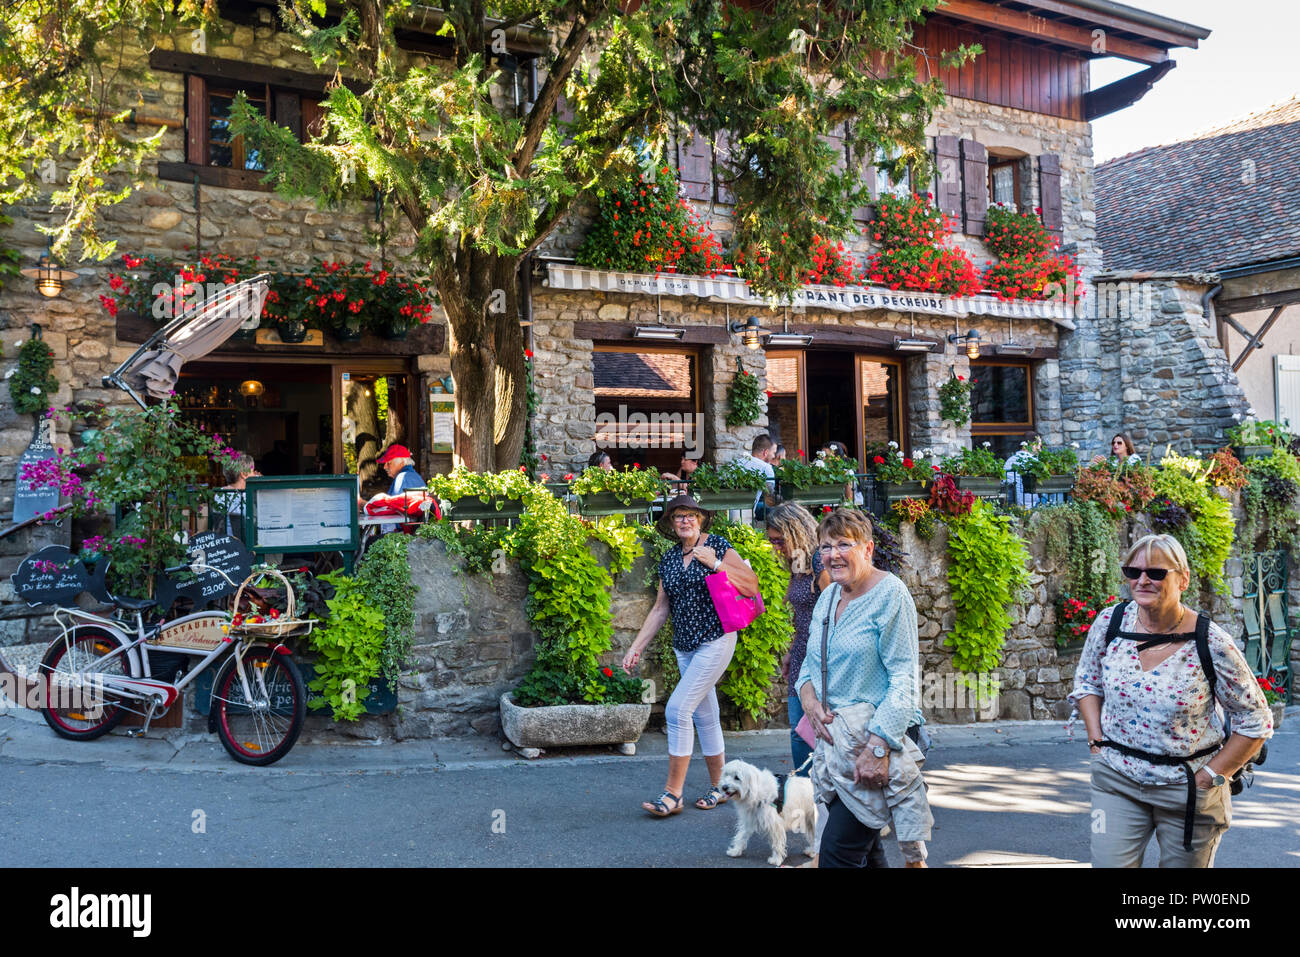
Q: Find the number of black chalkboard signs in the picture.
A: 3